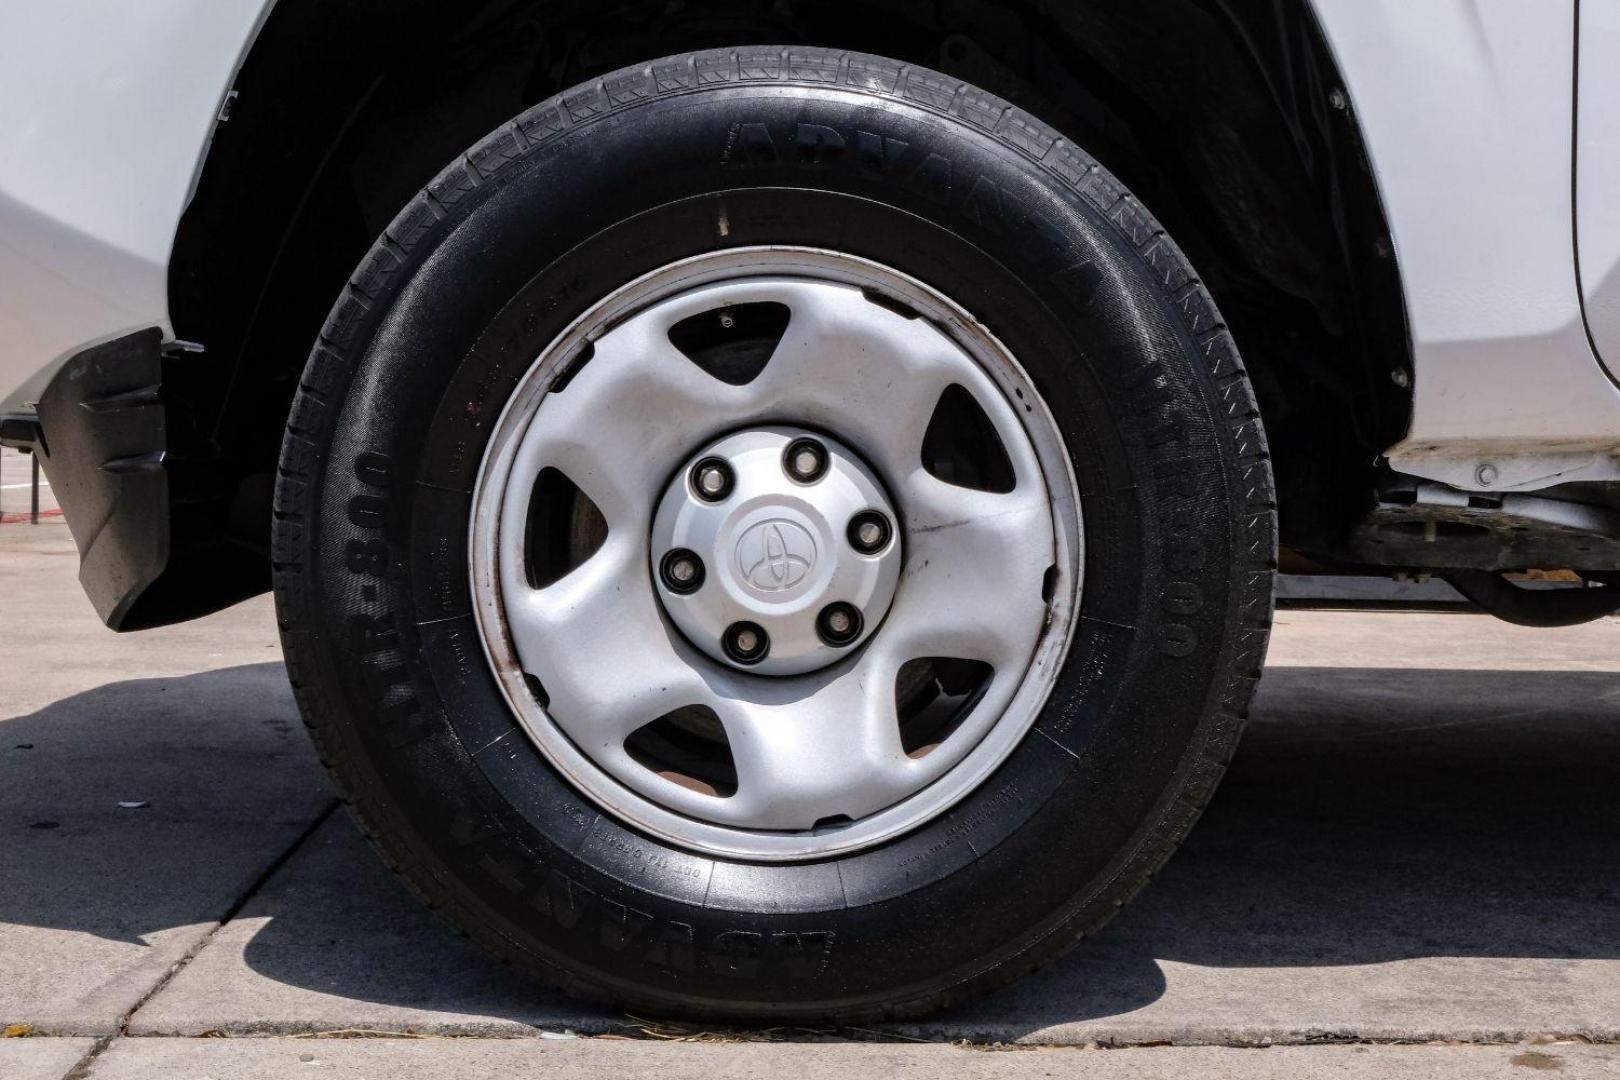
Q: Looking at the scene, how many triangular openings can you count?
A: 5